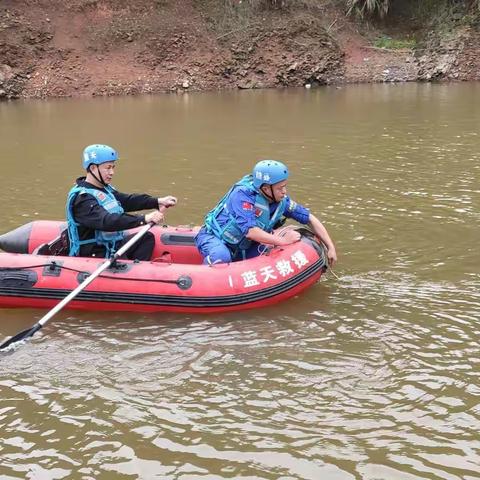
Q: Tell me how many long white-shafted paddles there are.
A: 1